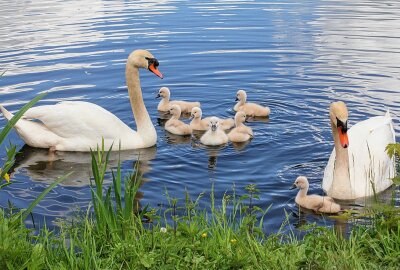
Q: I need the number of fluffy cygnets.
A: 7